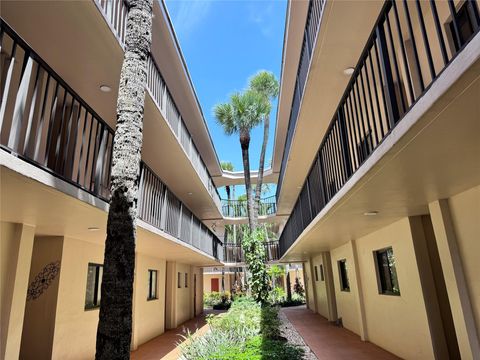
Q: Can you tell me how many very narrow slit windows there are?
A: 4